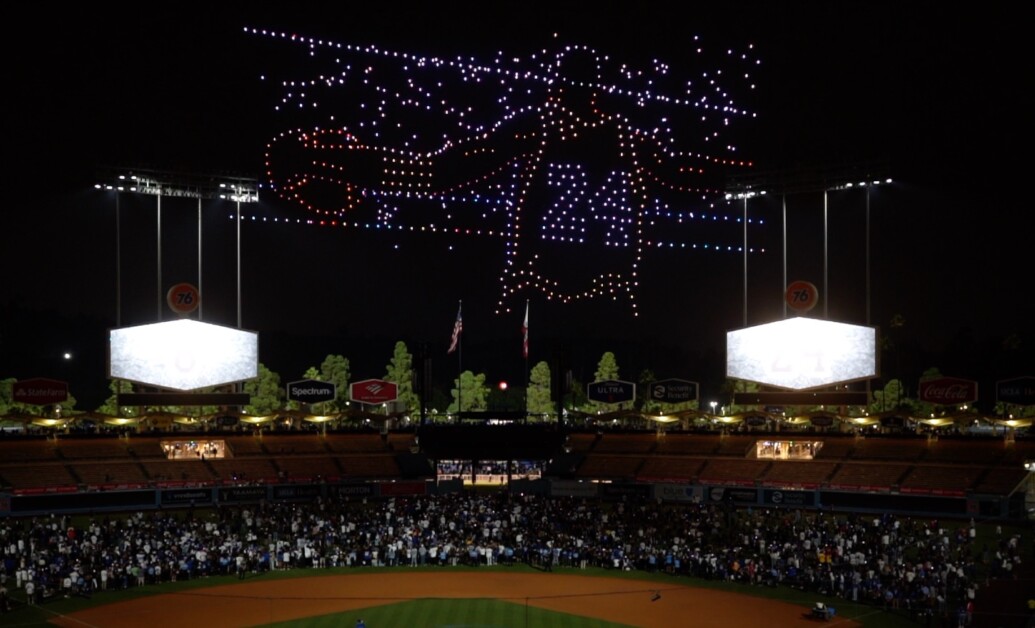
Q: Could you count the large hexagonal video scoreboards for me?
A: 2